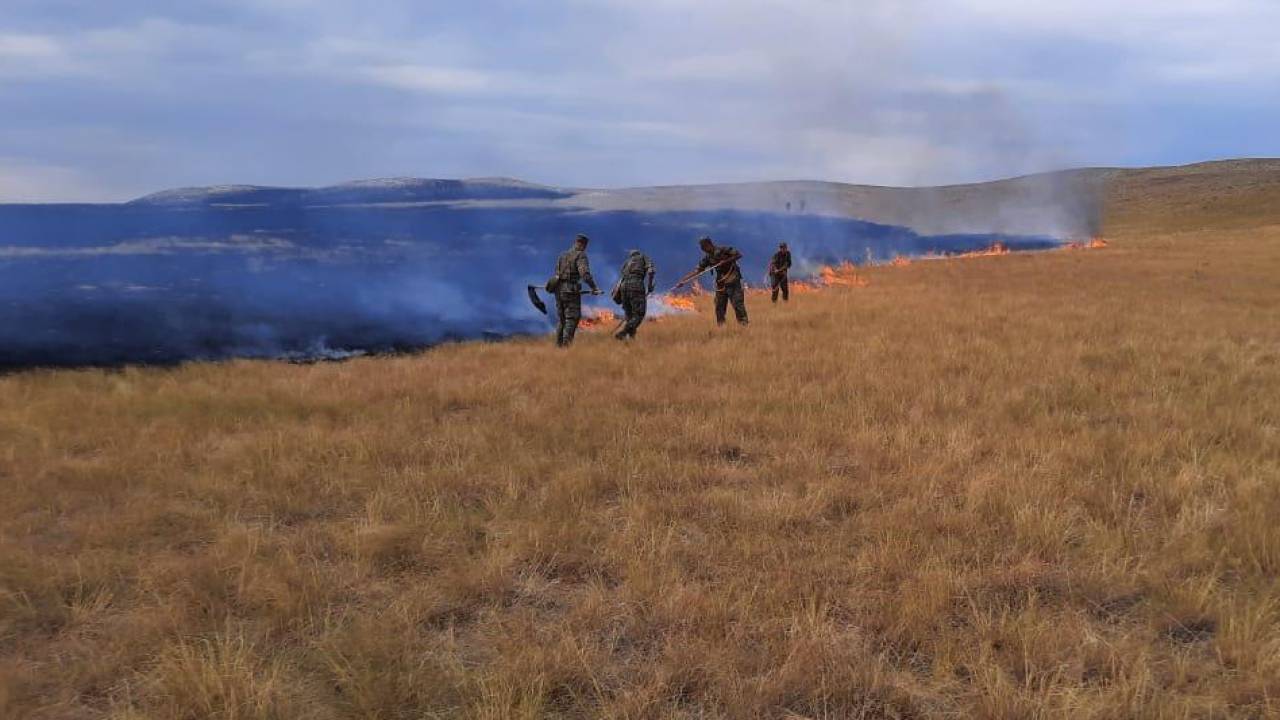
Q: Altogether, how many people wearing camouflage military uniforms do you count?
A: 4